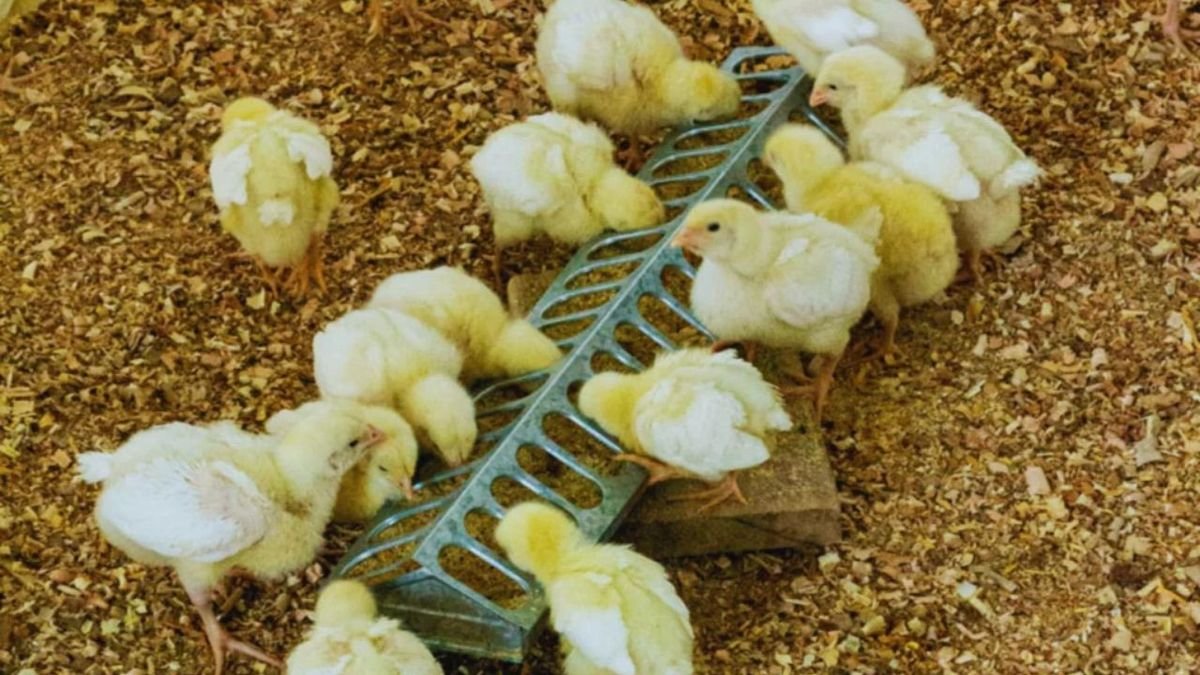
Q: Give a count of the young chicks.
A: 14